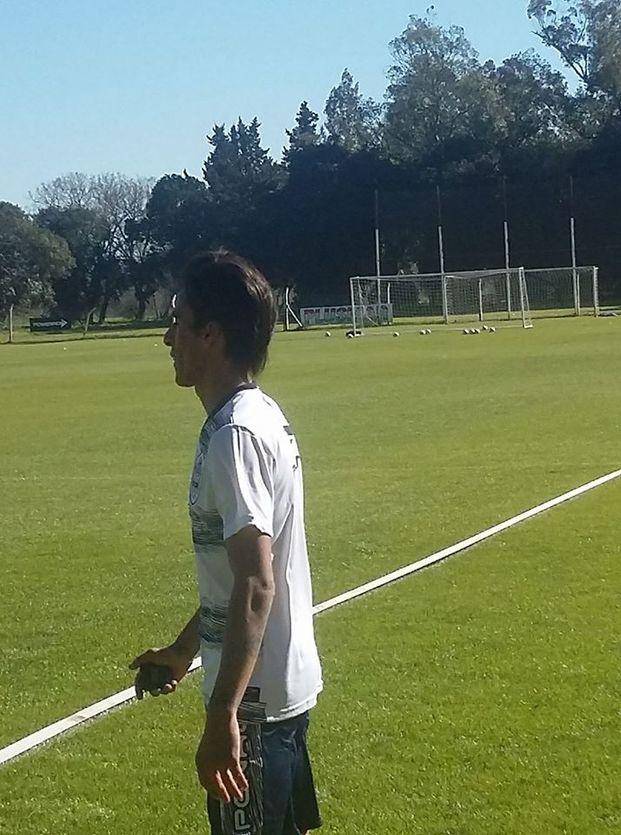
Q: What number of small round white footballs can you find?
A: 10